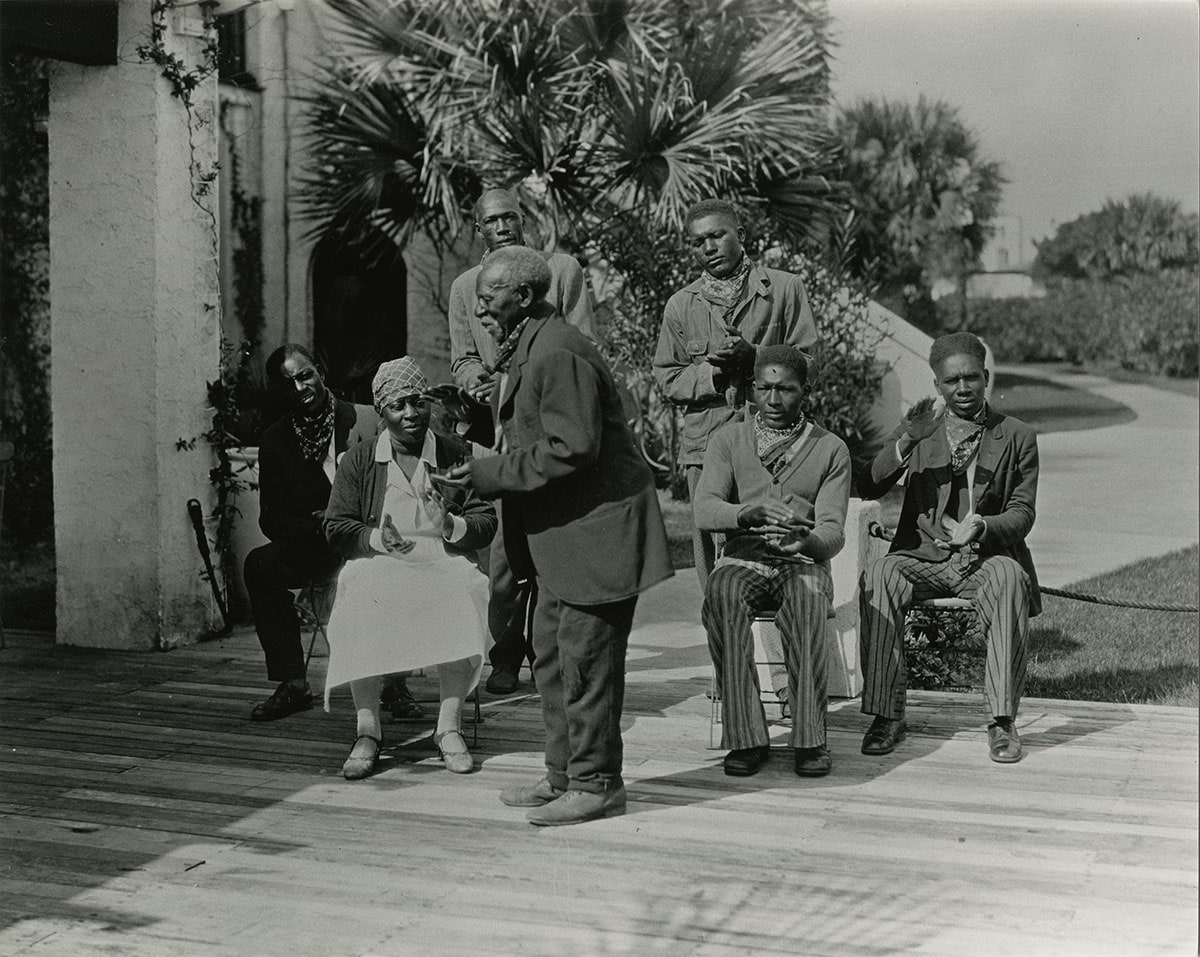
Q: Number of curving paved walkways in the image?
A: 1